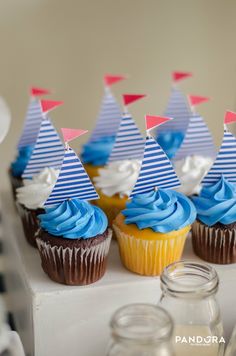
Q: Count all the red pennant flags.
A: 9